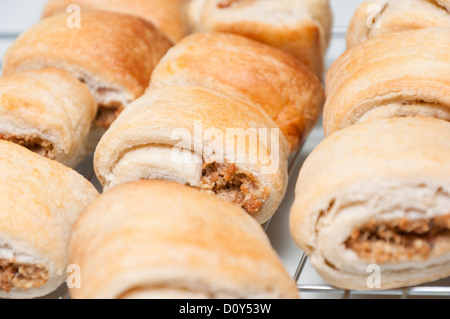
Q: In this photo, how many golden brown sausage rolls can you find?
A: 11